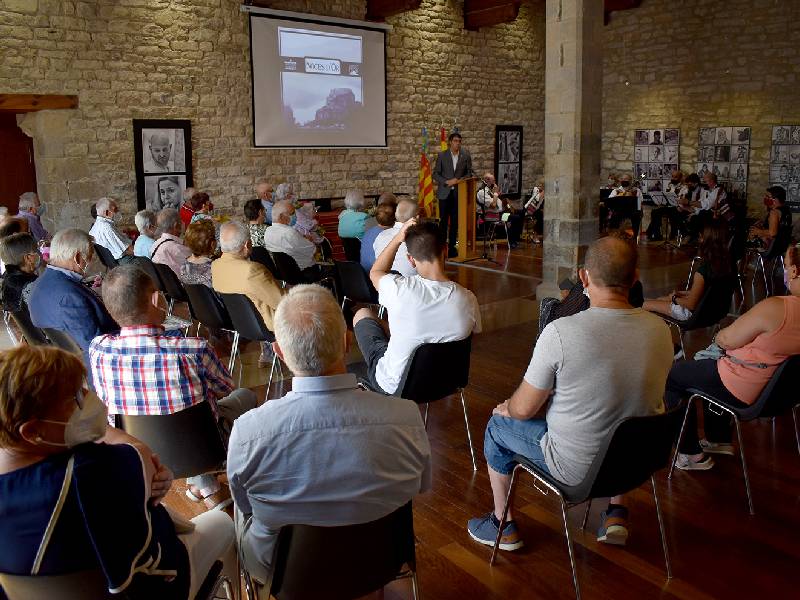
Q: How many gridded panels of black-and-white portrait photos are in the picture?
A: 3